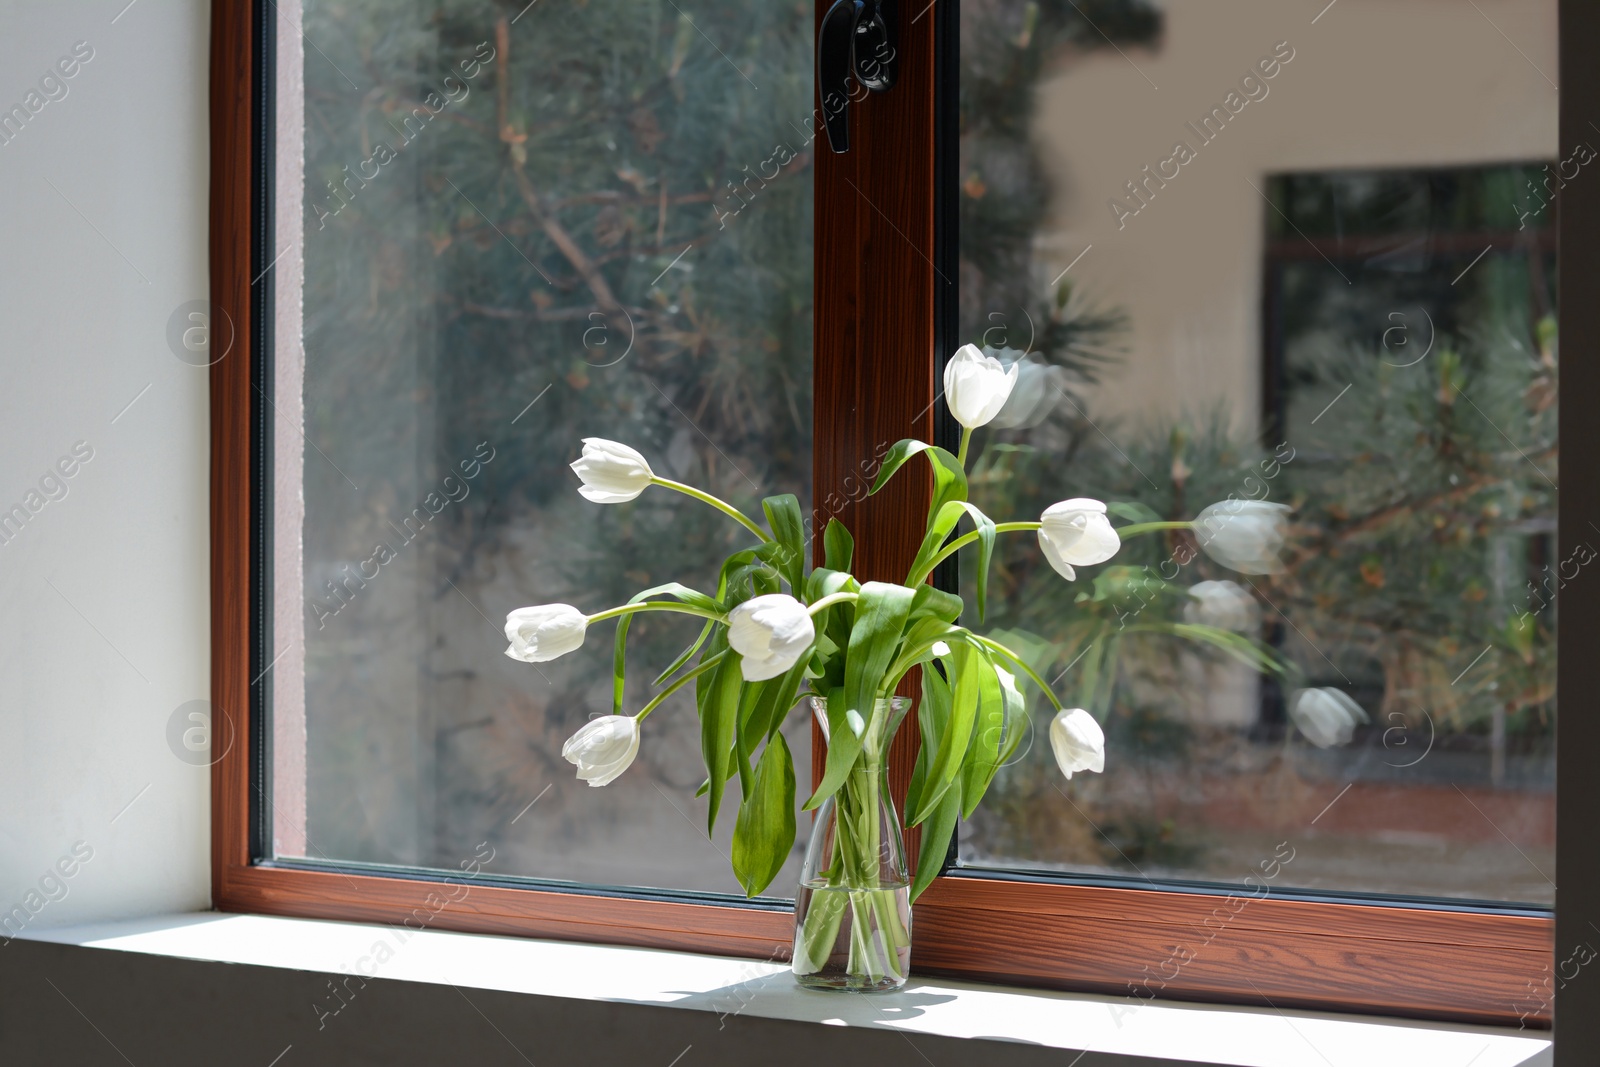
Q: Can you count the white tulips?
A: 7